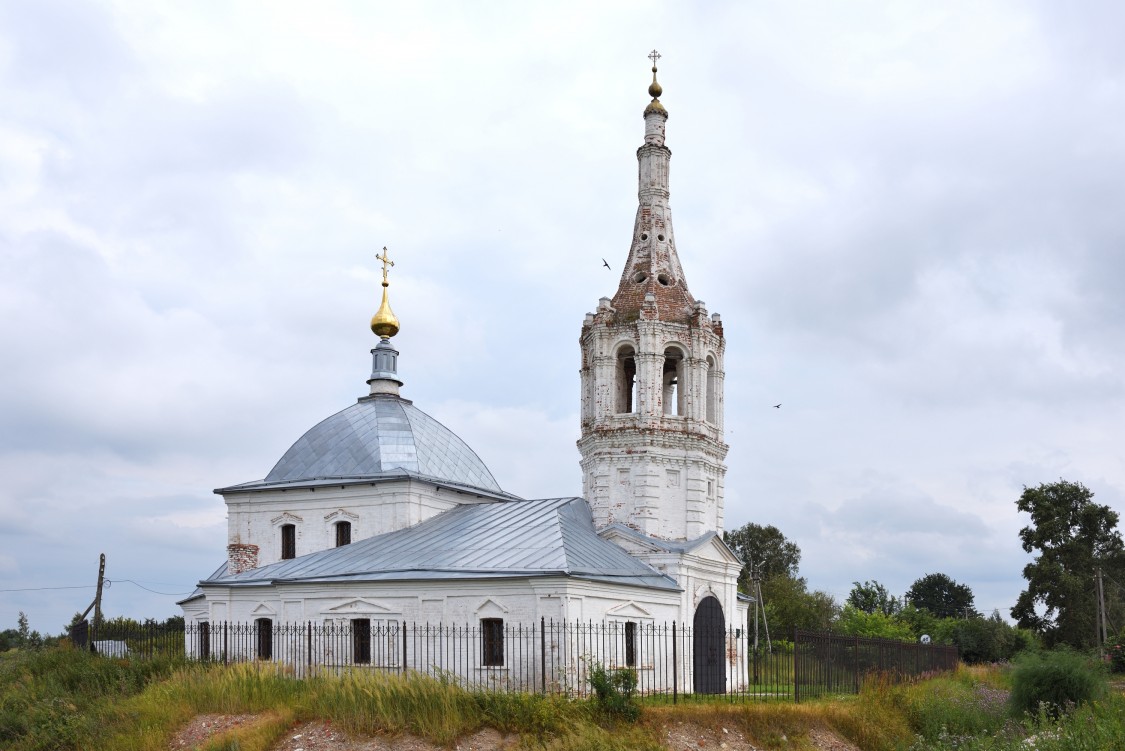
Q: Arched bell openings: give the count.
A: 3